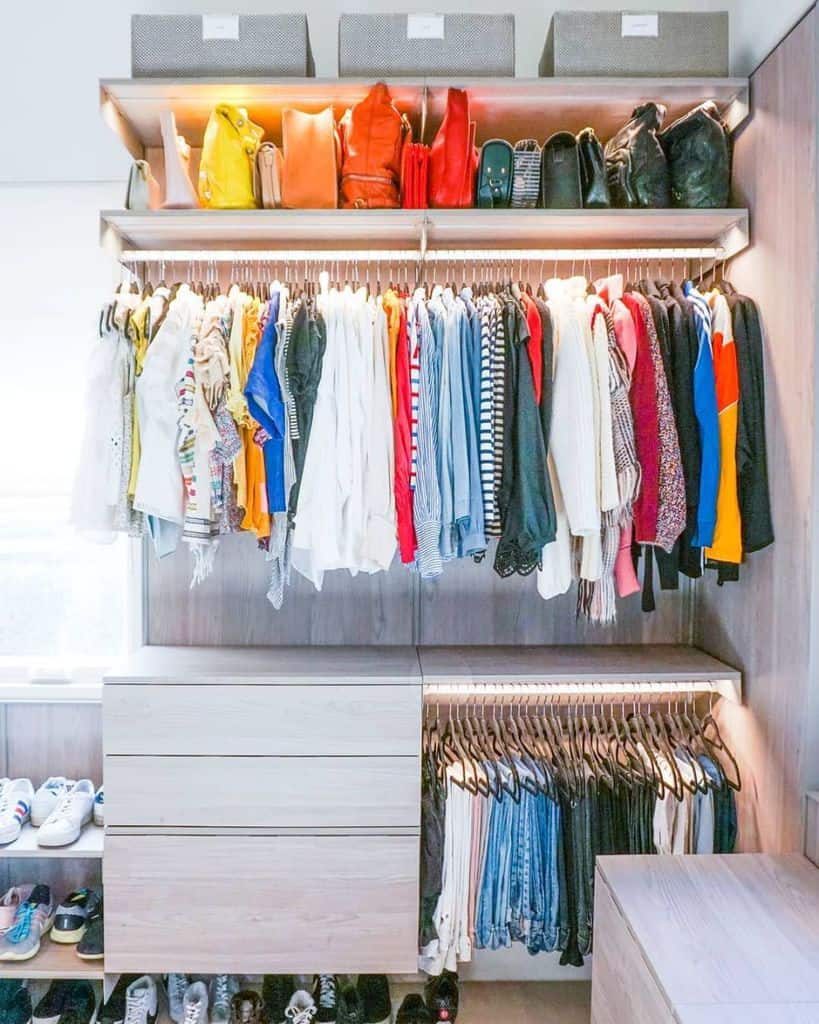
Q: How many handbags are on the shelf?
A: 14